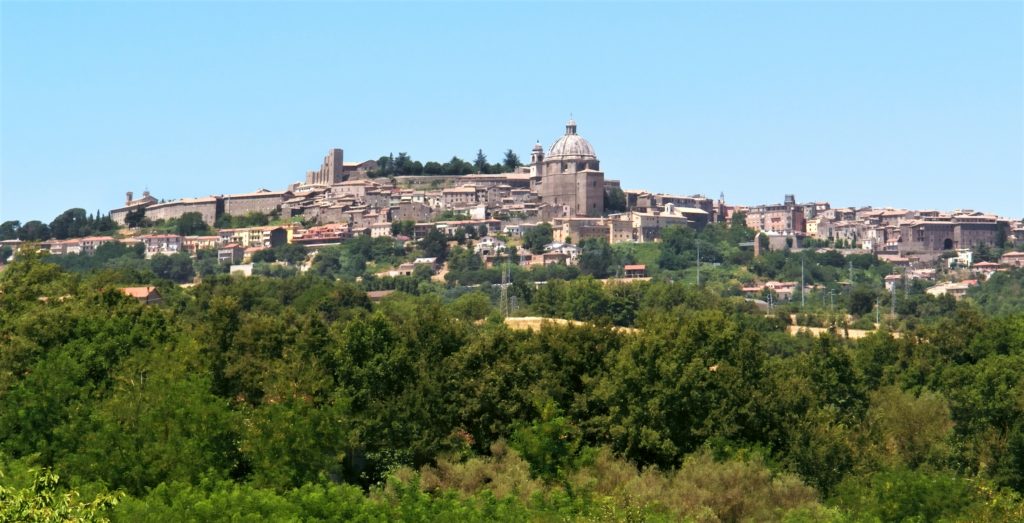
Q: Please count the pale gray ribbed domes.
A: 1